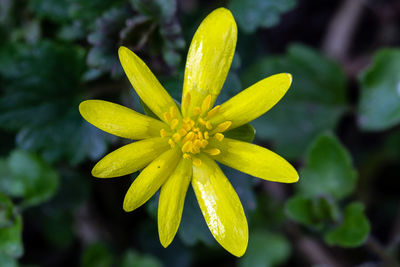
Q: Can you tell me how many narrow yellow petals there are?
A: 9